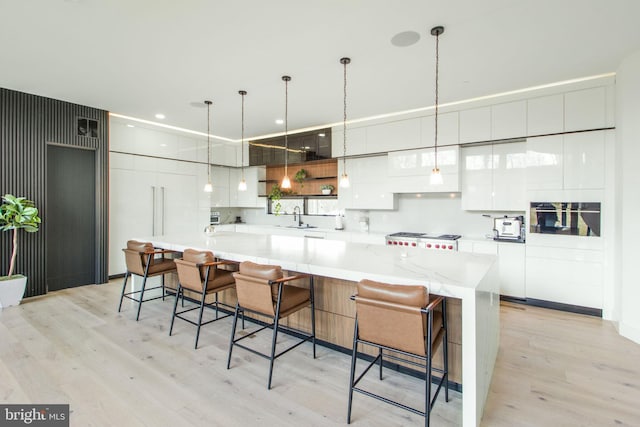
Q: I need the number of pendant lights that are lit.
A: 5